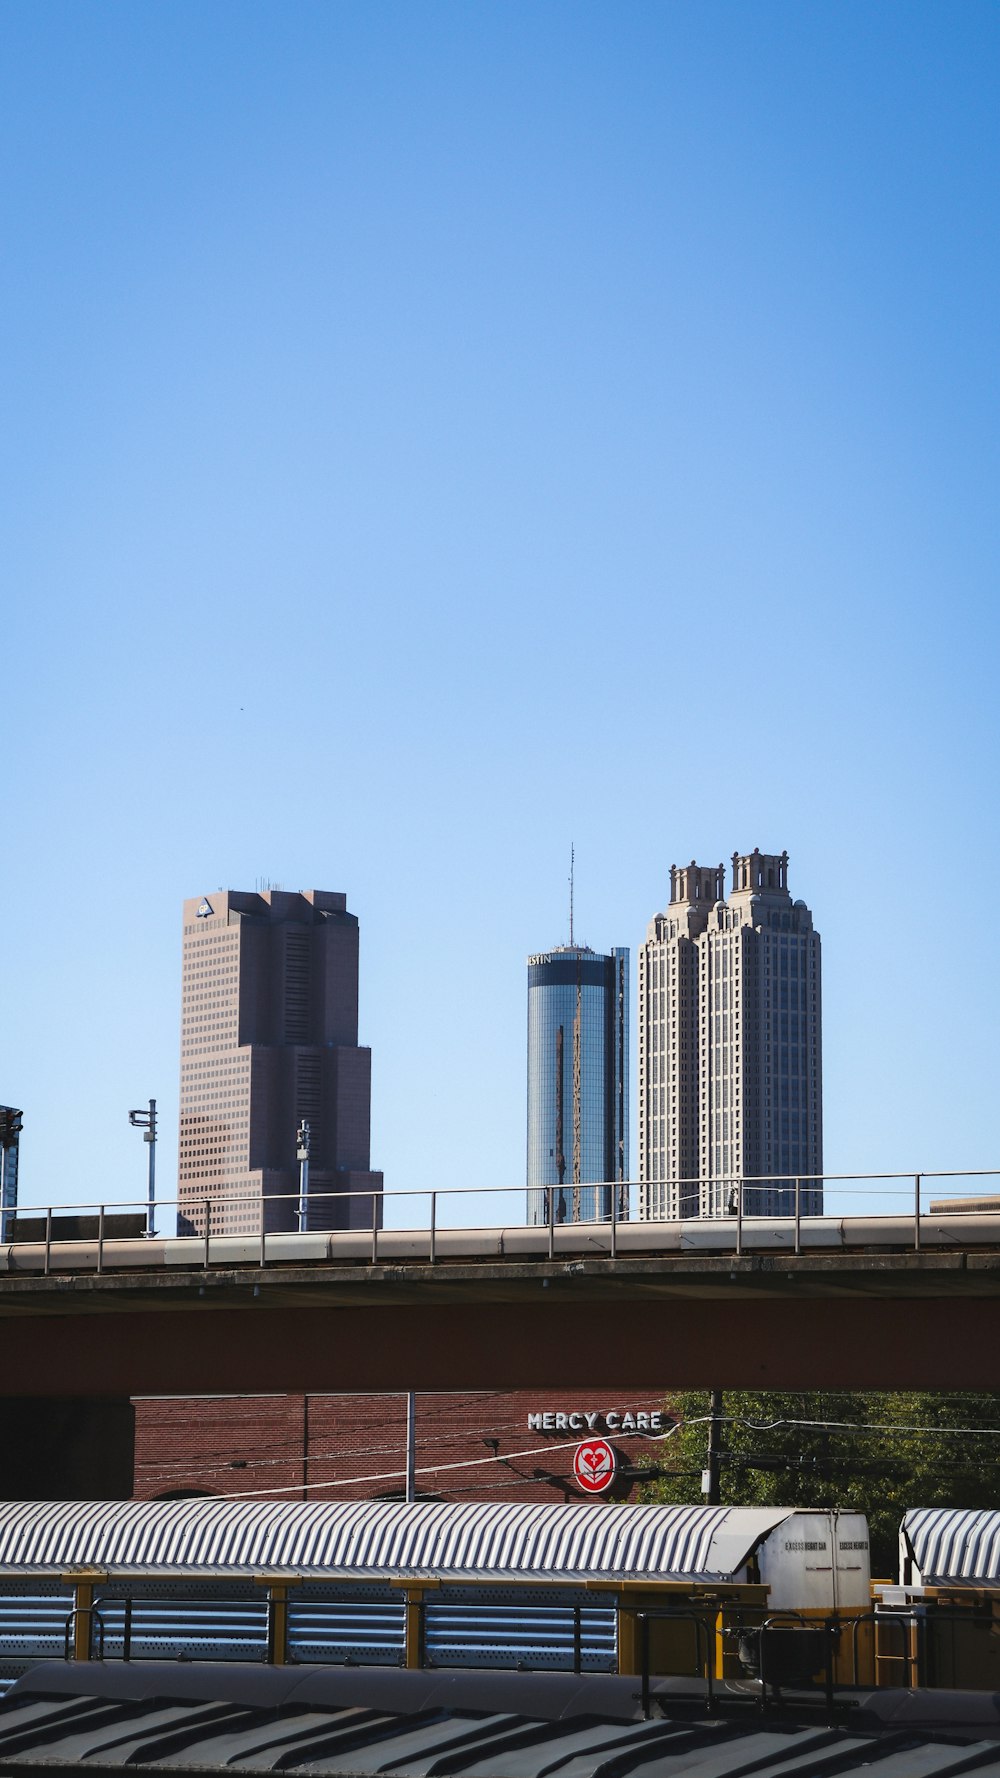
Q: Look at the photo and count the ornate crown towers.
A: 2